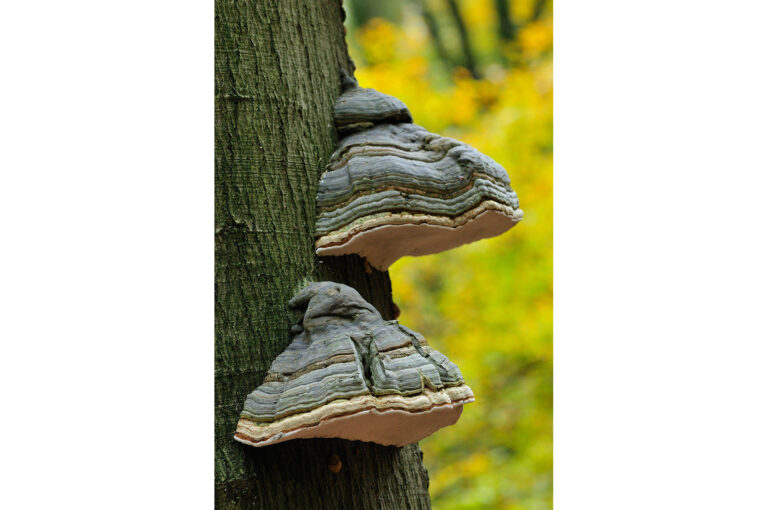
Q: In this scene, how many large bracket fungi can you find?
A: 2